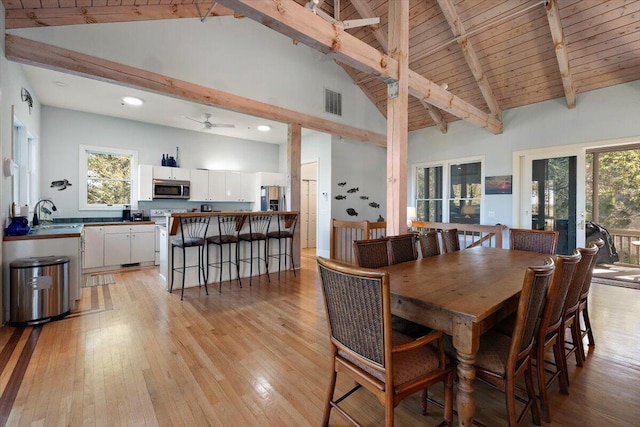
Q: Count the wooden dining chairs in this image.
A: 10